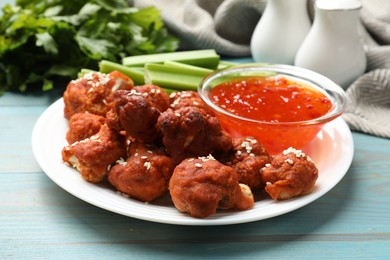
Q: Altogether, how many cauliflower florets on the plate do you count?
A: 11